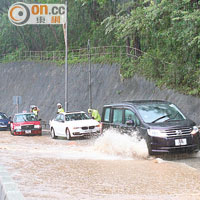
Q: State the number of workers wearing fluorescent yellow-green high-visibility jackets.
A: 3